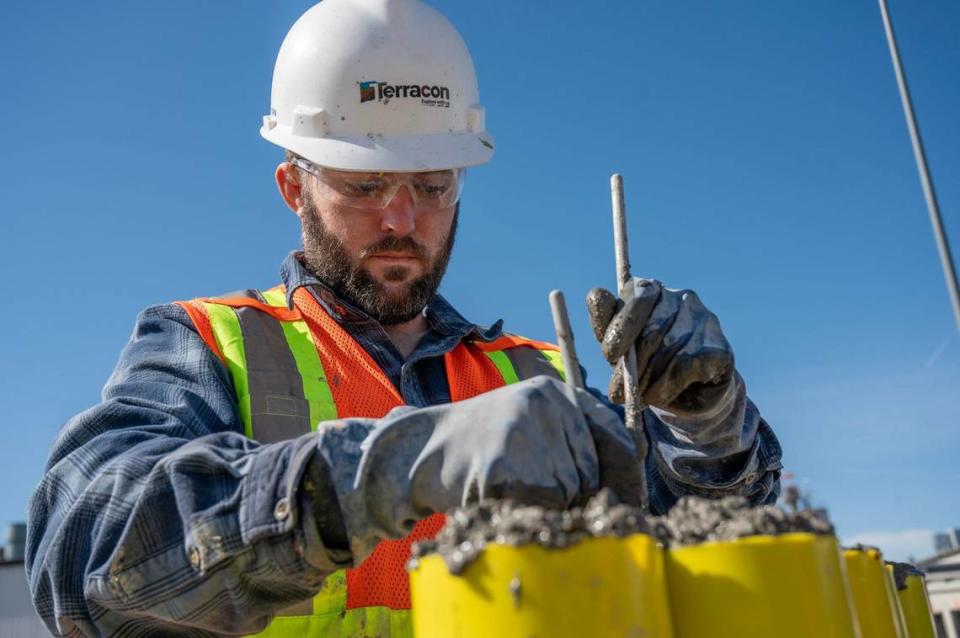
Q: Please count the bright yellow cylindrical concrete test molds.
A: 4